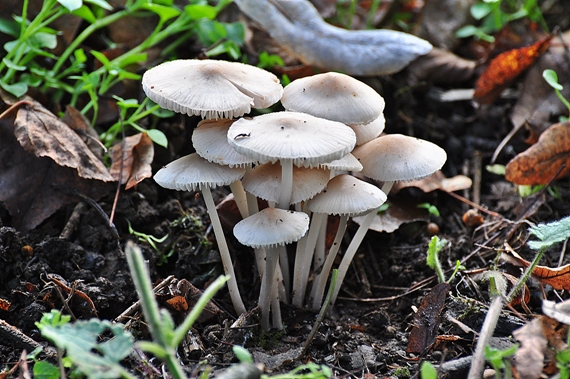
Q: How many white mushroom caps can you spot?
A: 11